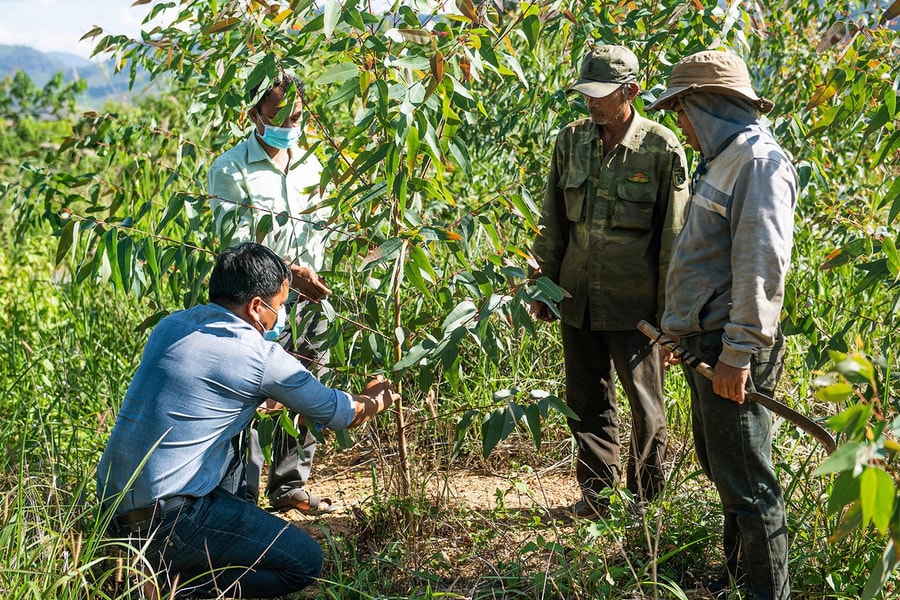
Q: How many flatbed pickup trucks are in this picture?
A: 0